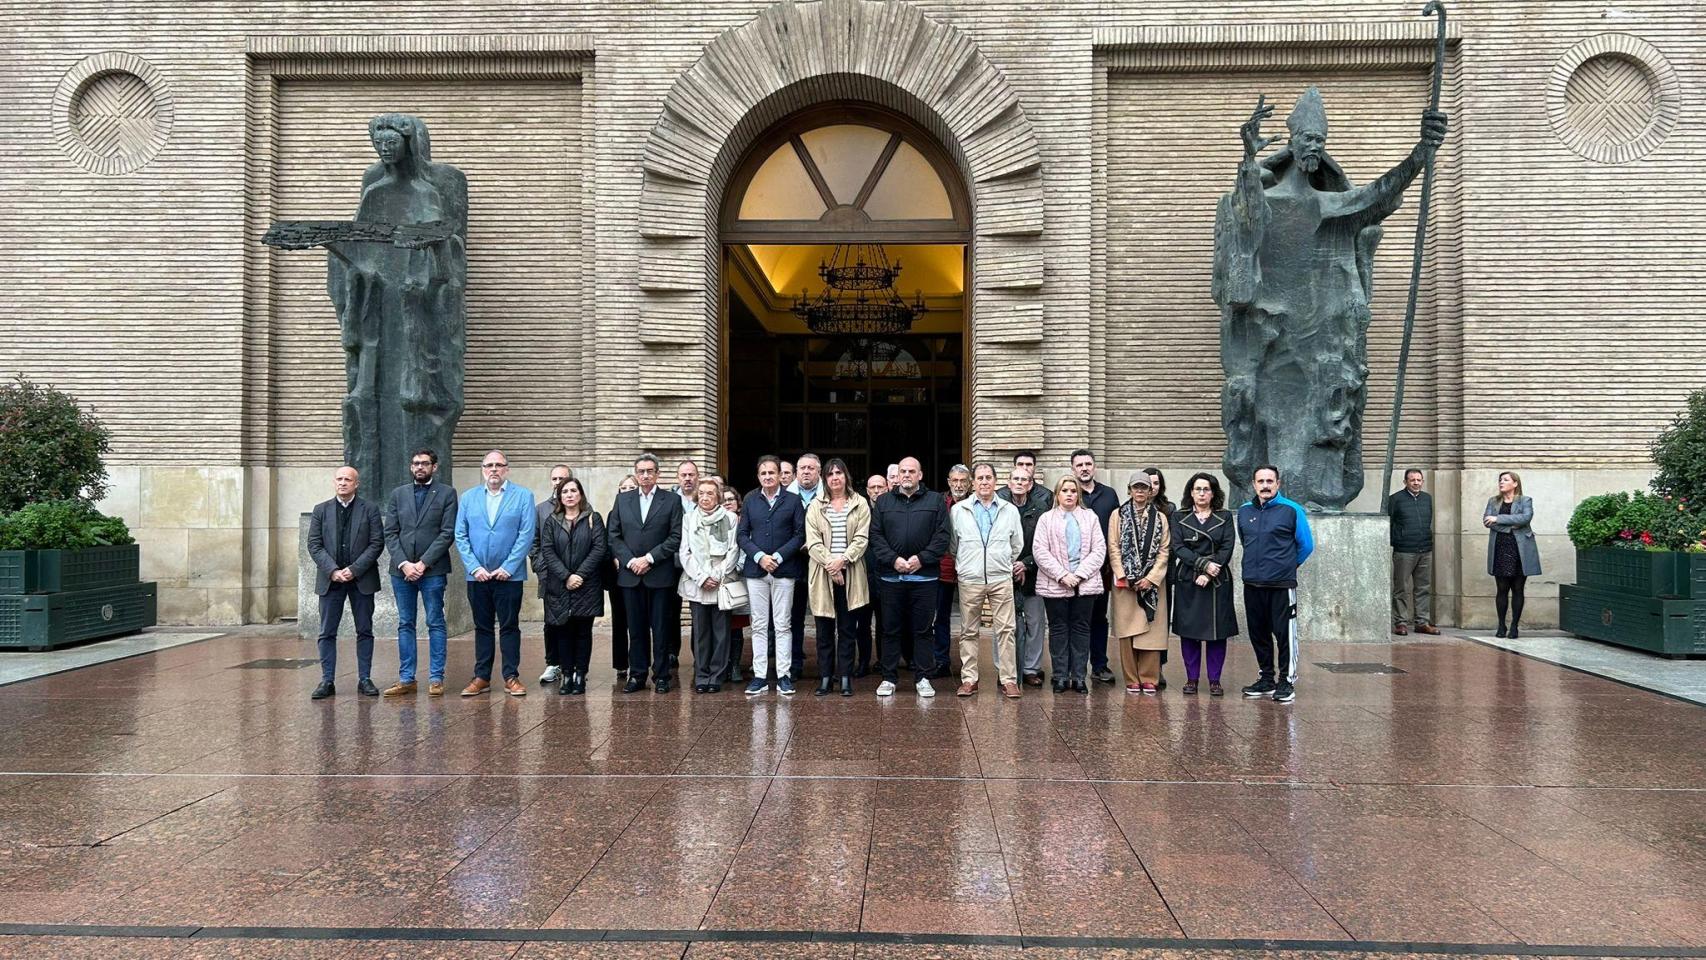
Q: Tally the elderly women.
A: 1